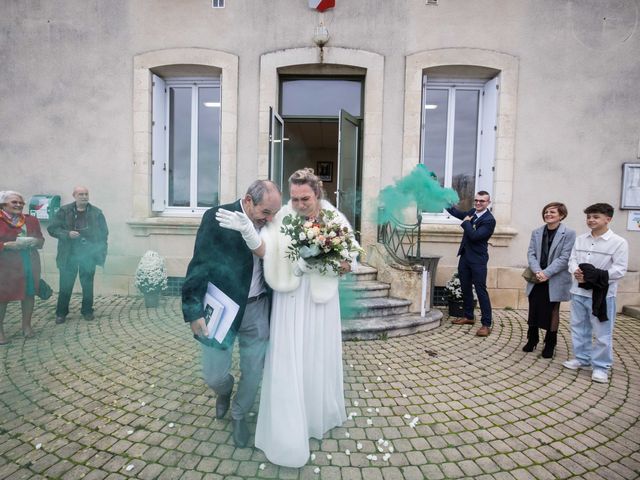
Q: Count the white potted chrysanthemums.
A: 2